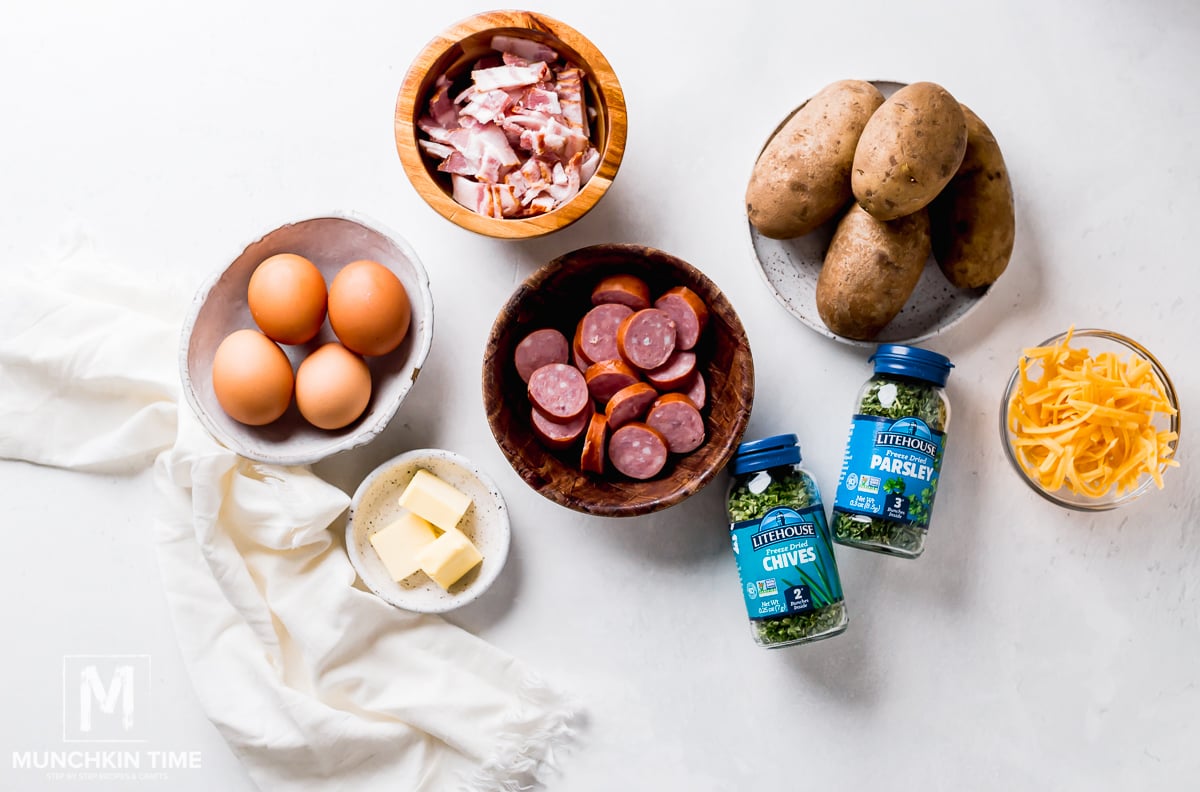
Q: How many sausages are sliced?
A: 15